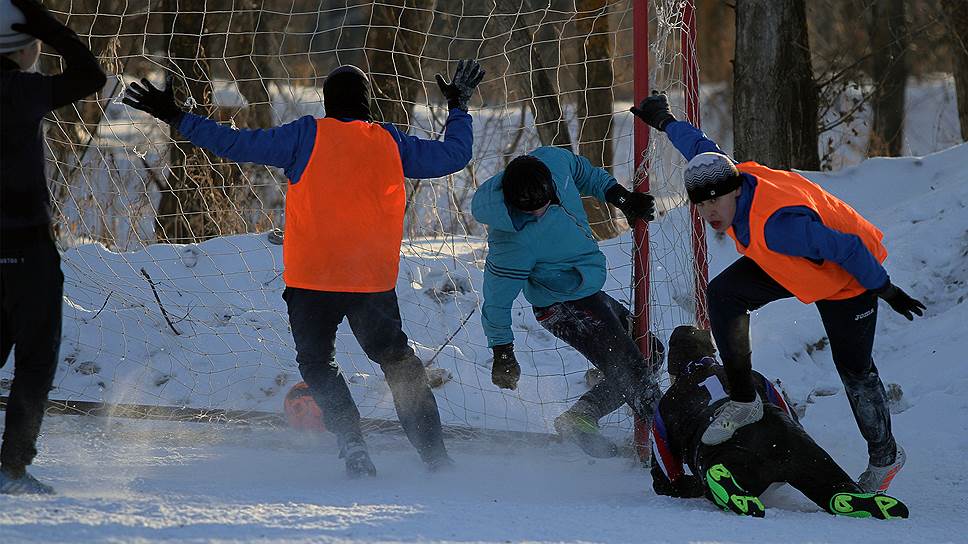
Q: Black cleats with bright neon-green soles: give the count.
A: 2